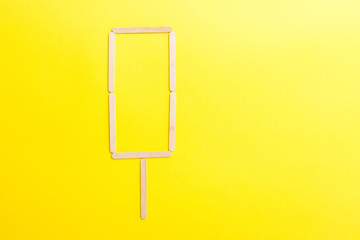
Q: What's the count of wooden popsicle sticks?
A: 7